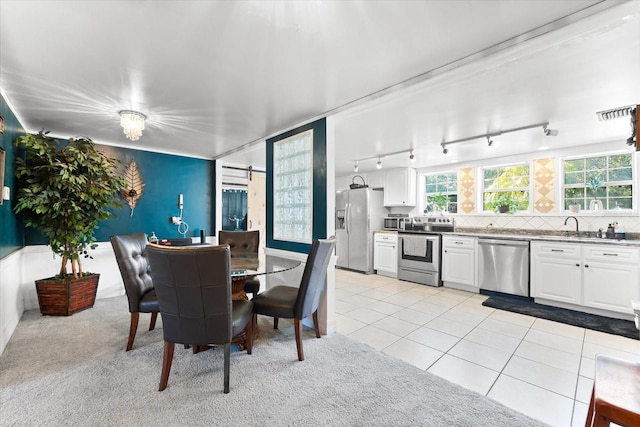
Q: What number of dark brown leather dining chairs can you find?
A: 4